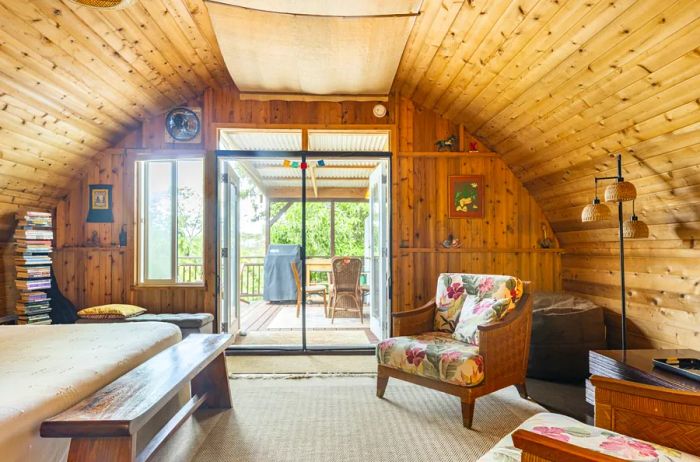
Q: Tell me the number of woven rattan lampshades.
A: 3